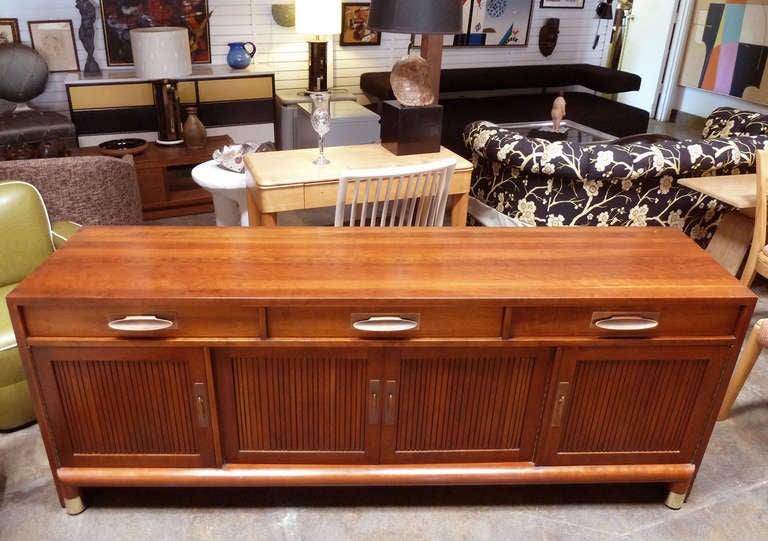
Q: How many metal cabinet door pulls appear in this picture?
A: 4